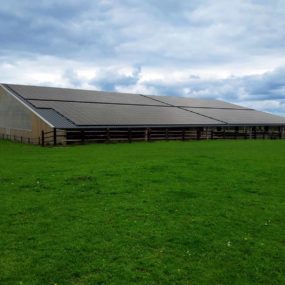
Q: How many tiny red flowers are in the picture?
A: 0